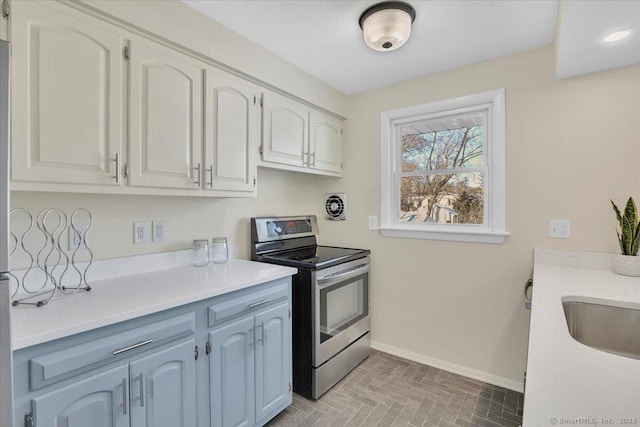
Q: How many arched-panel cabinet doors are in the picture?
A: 9